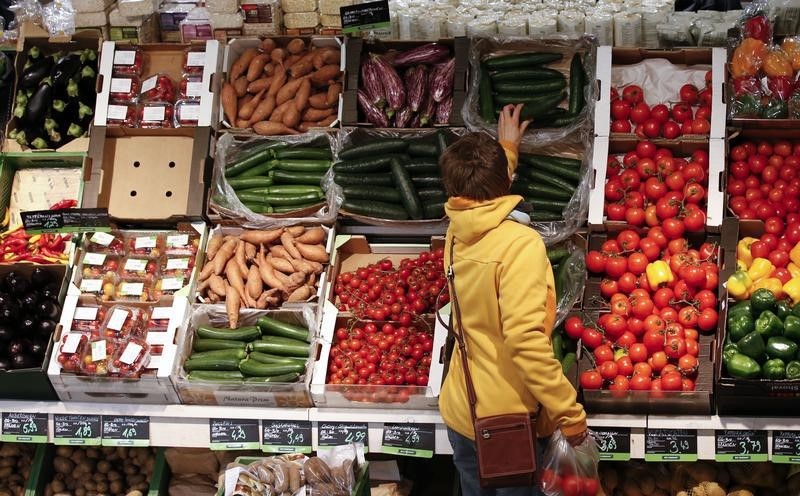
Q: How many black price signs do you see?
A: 14